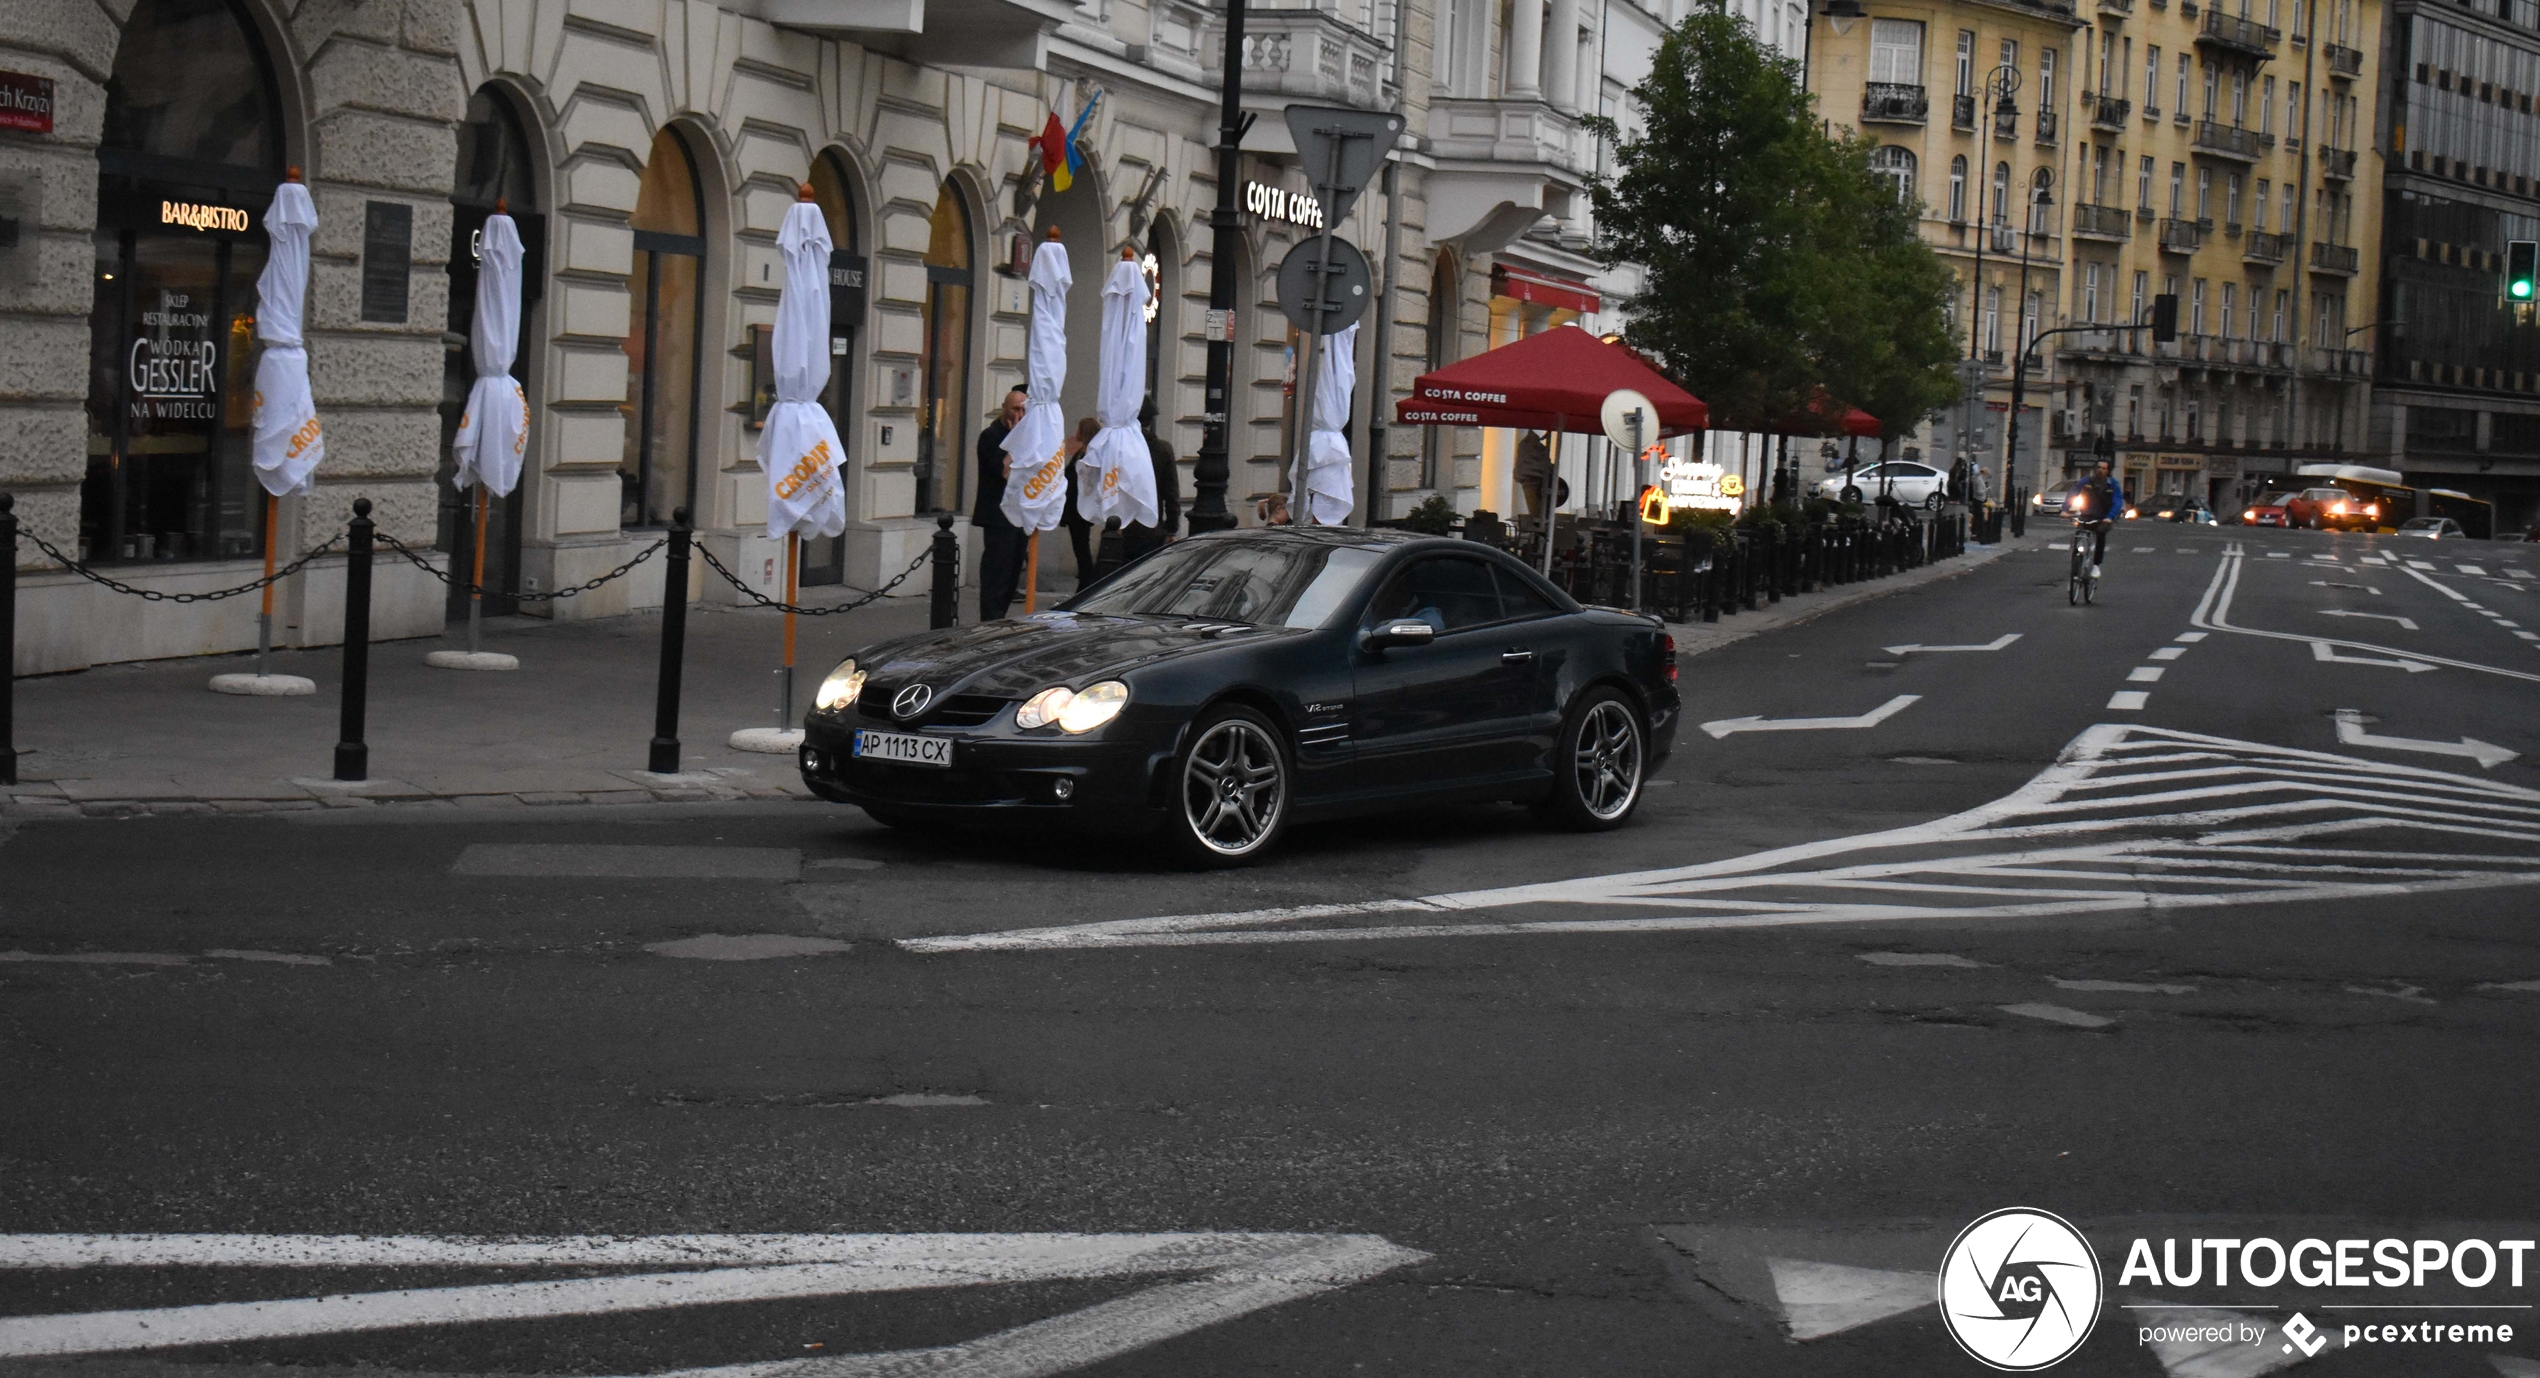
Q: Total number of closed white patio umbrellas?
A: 6